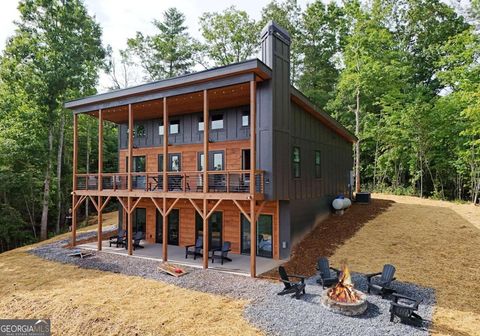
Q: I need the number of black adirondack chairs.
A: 8